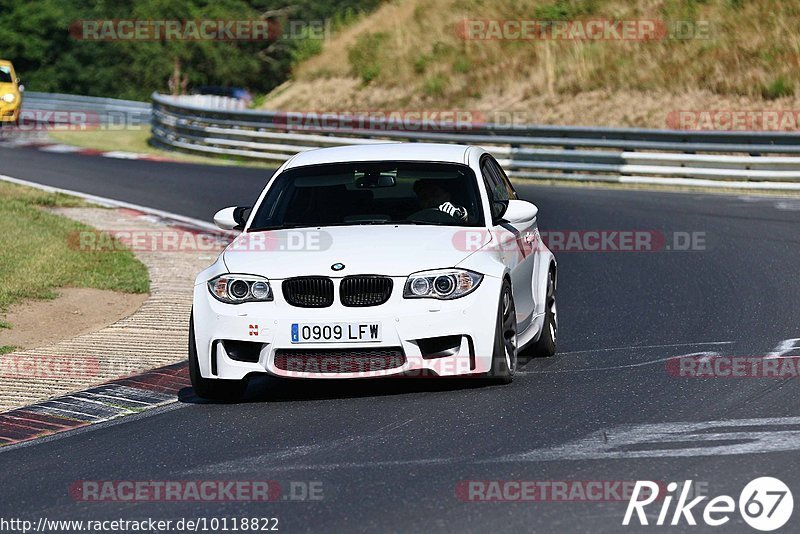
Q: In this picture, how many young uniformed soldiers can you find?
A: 0